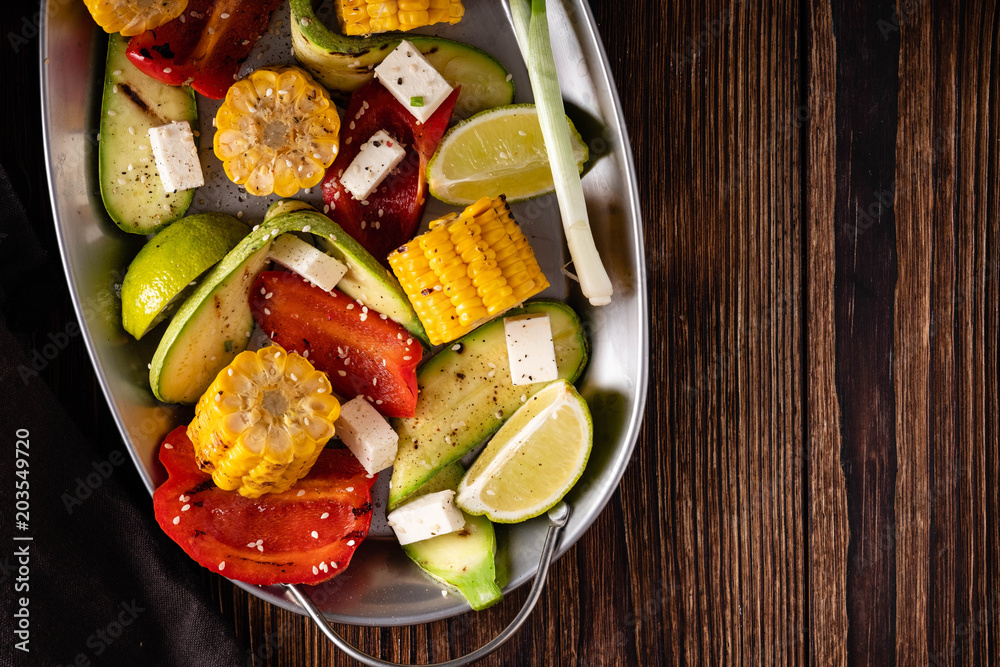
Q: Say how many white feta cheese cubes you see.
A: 7